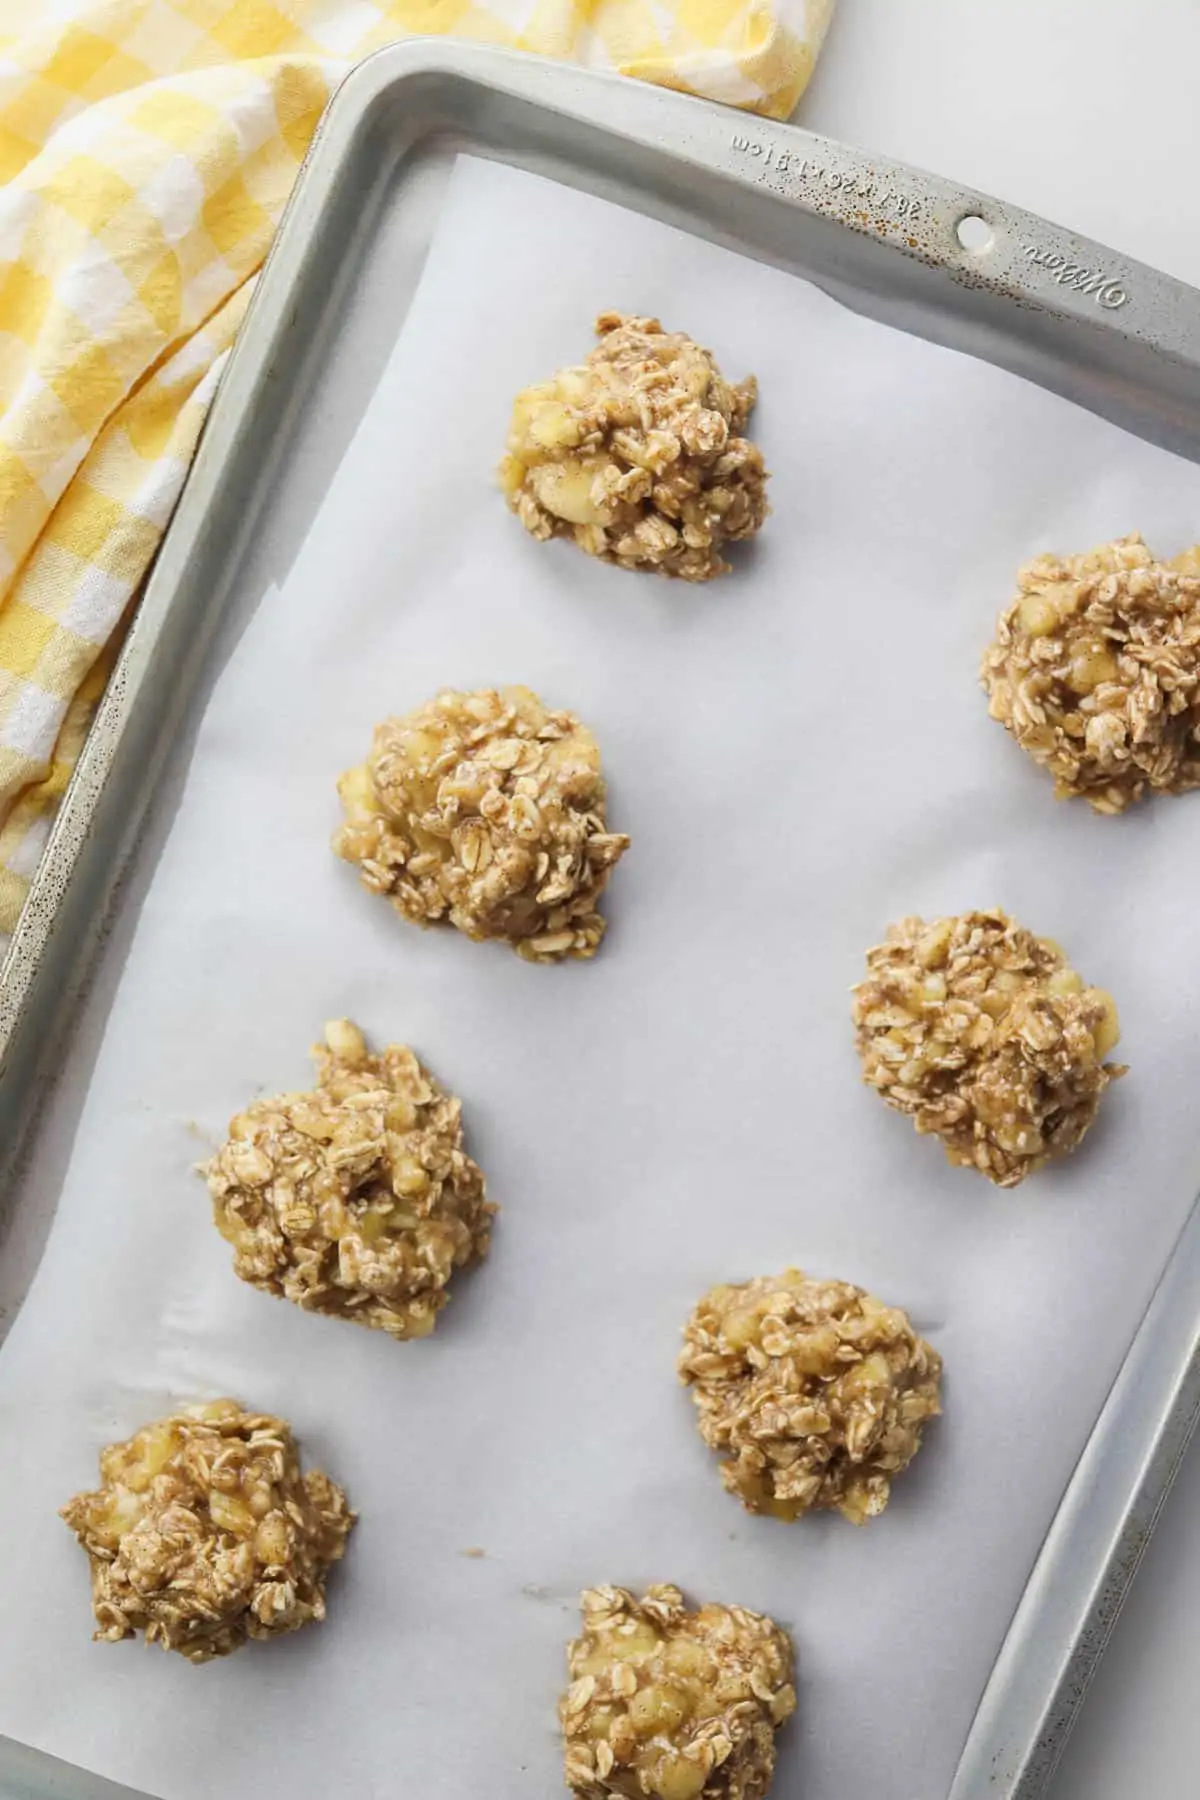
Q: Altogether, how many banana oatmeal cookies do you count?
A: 8